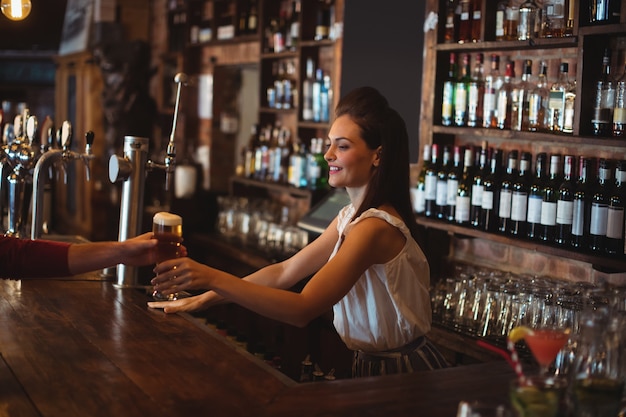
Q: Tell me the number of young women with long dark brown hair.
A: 1